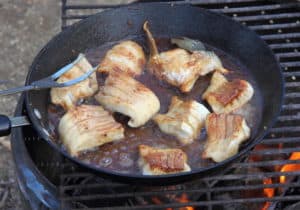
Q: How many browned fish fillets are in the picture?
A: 9